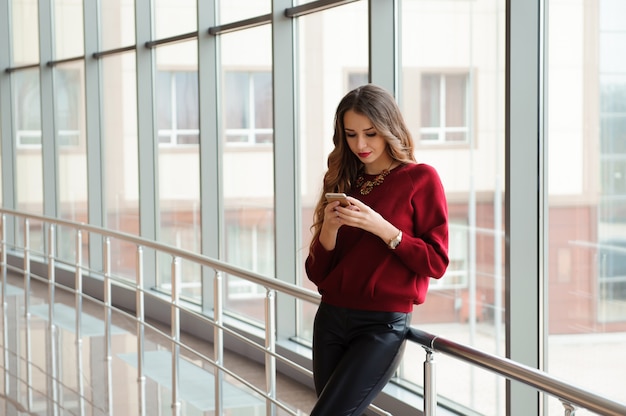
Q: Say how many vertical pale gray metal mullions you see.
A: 8